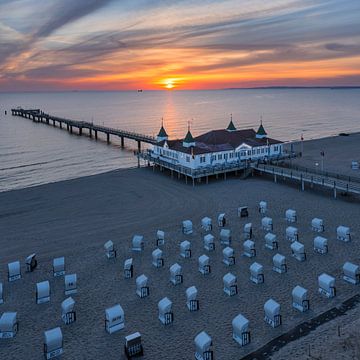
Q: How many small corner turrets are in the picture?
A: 4